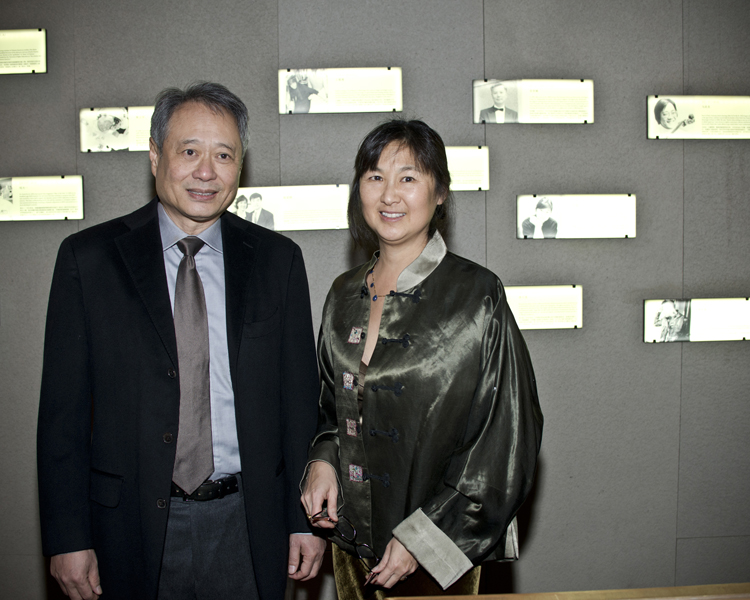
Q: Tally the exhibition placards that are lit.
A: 11